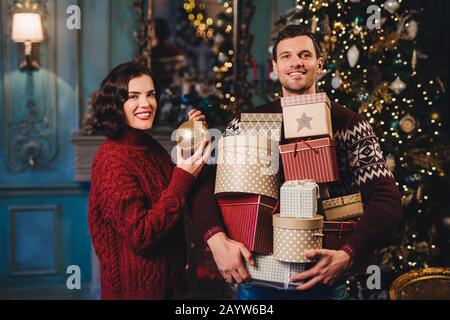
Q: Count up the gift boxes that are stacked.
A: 10